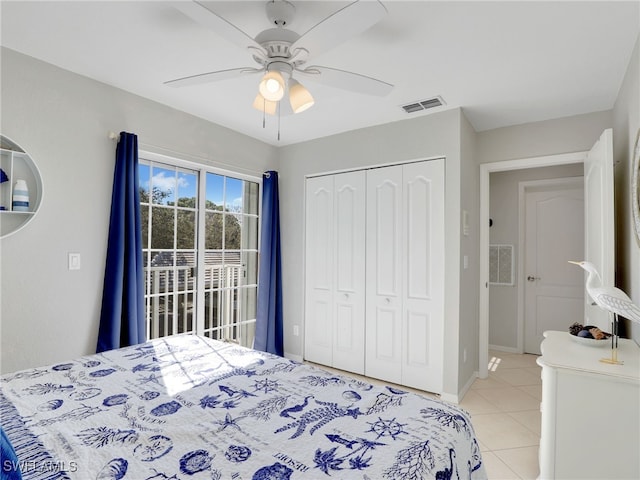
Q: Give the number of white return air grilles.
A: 1